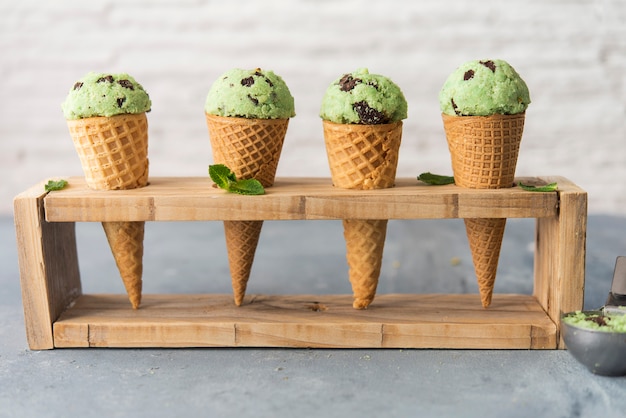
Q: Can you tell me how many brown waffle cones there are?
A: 4